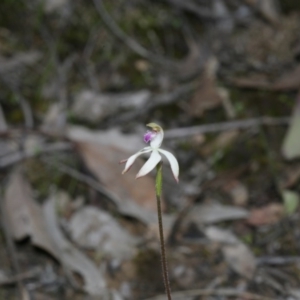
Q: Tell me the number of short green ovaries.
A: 1